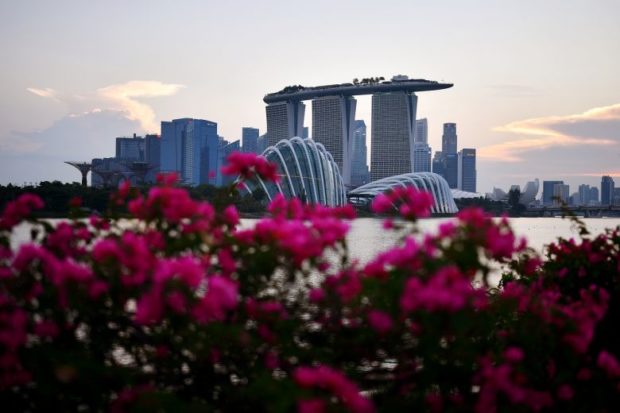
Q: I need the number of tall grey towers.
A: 3